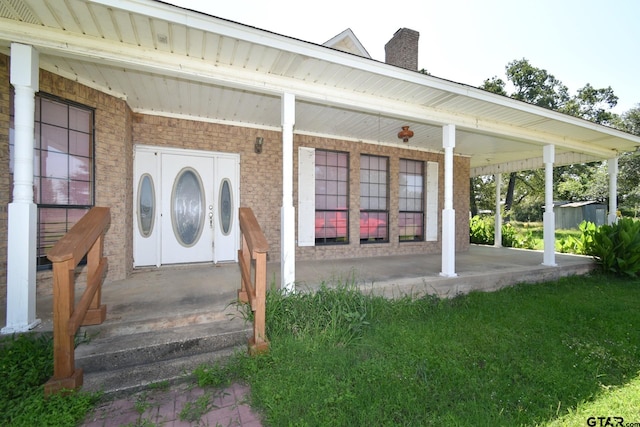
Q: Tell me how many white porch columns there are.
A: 6